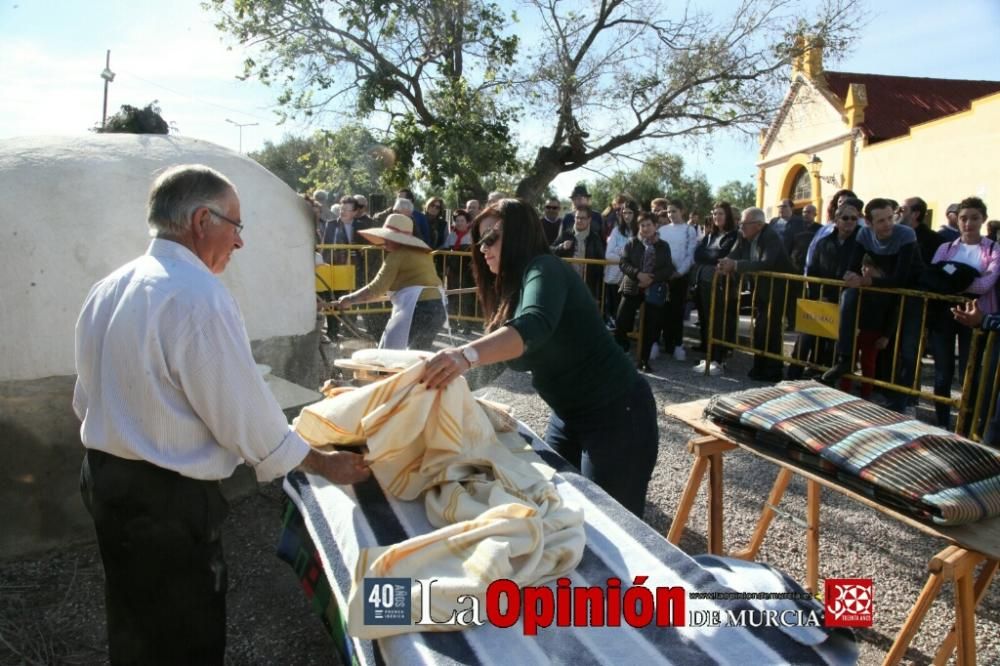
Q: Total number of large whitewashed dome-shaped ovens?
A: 1